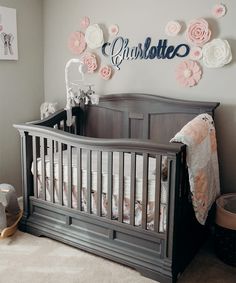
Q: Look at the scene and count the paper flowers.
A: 12